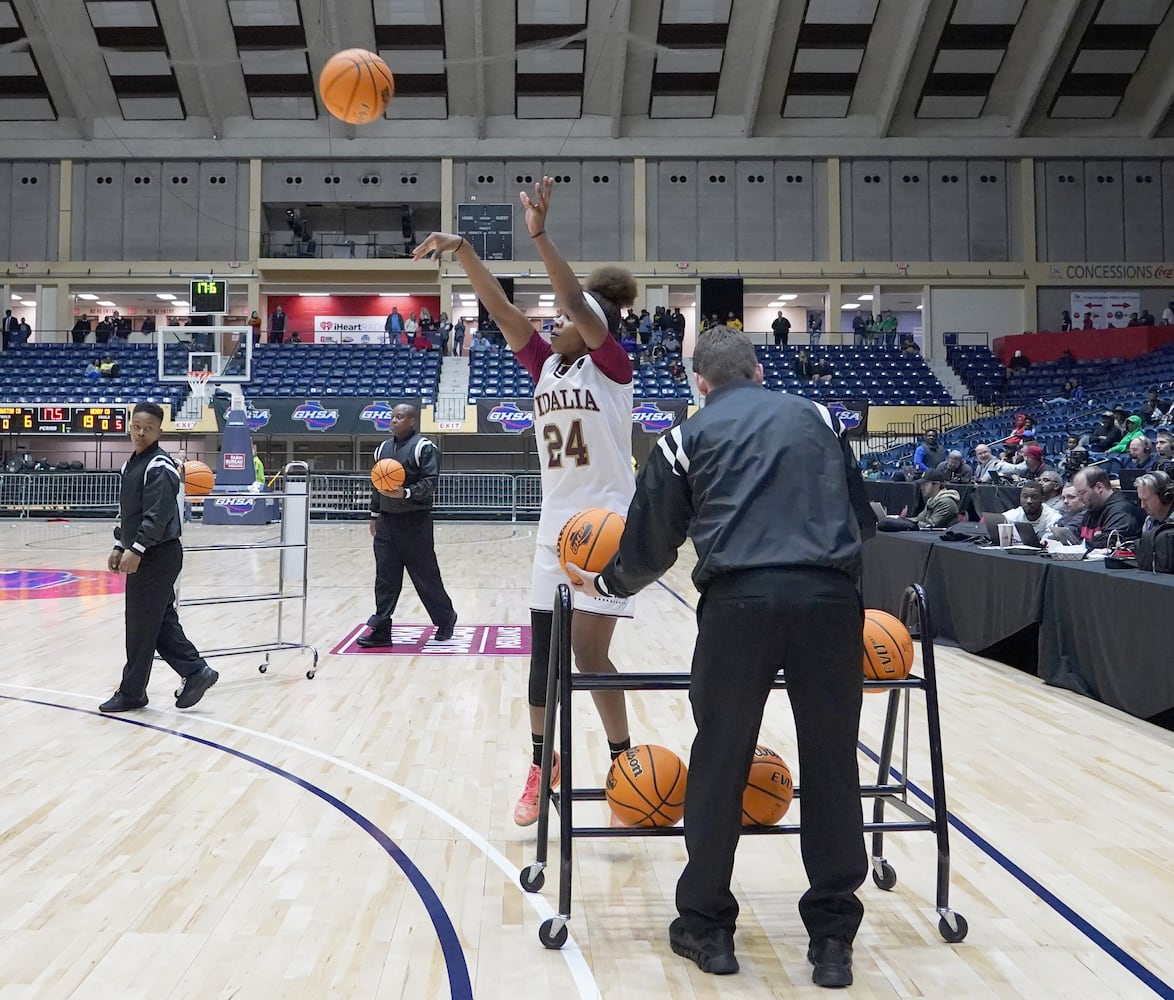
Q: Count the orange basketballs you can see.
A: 7